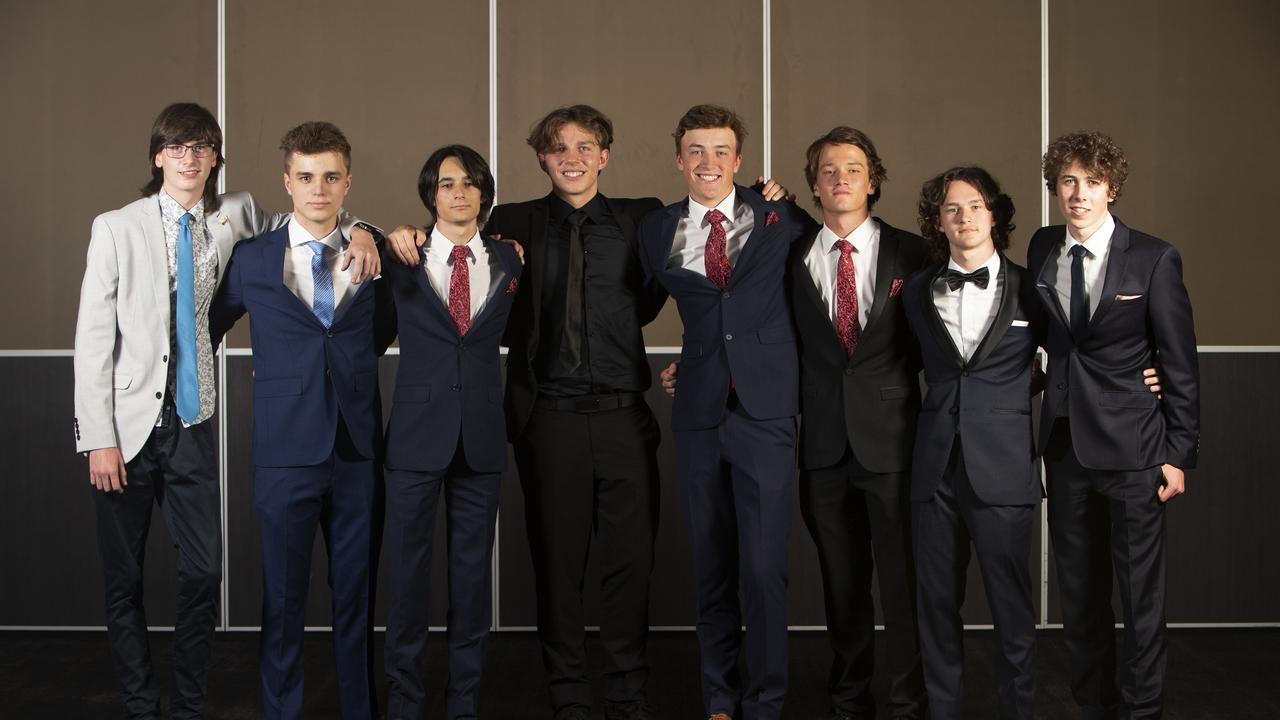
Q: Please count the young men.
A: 8